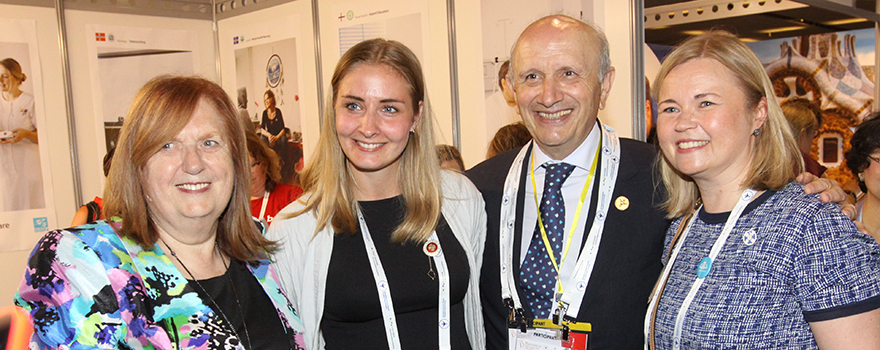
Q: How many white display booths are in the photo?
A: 5